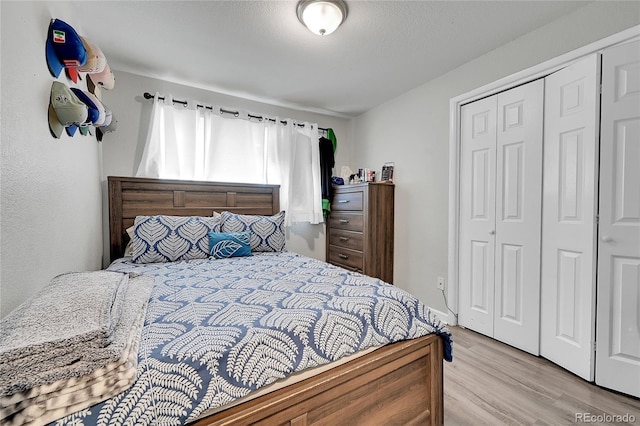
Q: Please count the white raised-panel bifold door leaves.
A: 4